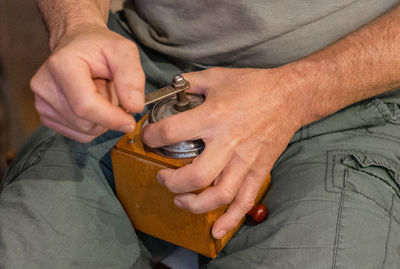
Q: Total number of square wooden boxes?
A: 1